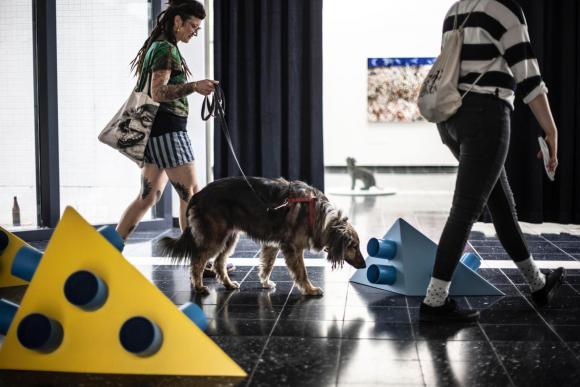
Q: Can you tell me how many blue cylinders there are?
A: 11